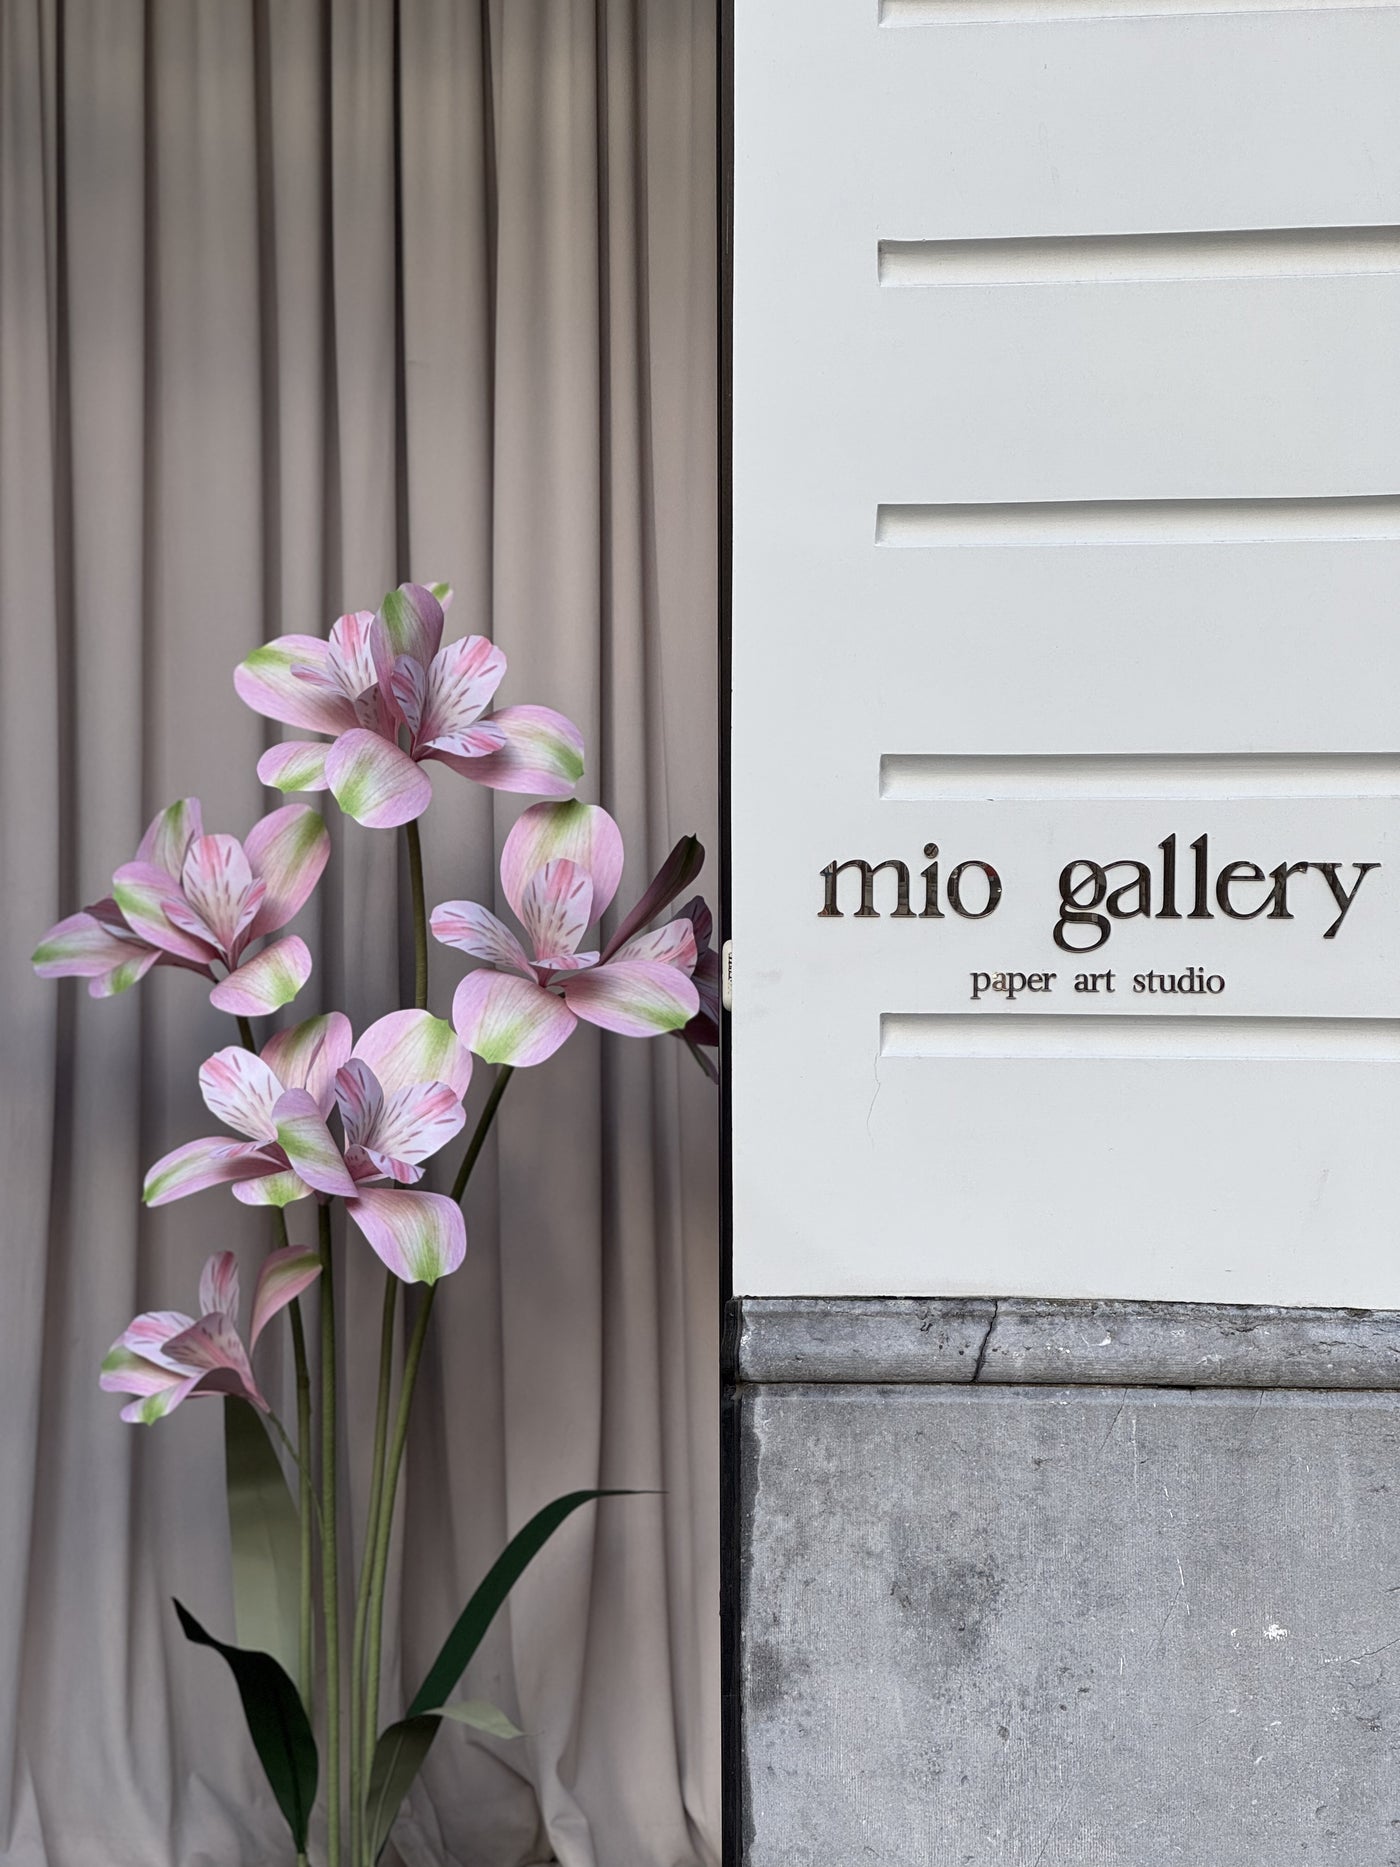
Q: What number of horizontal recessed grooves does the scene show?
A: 5